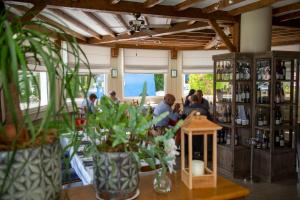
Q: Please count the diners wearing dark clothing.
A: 3